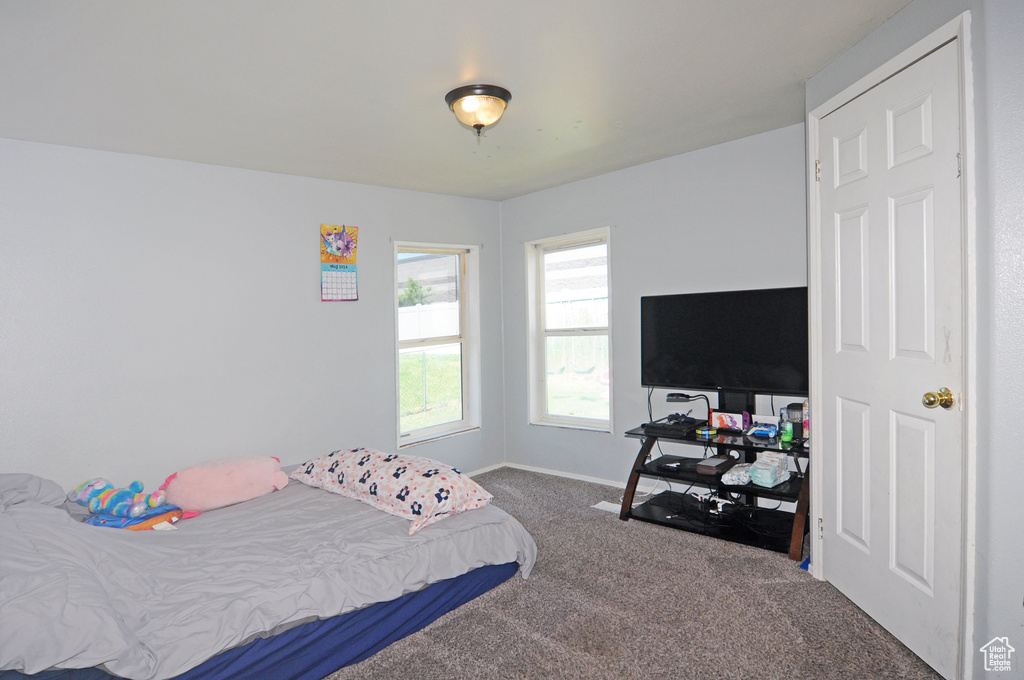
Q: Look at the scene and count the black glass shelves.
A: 3